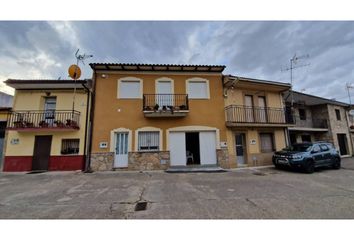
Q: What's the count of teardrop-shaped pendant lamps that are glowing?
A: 0